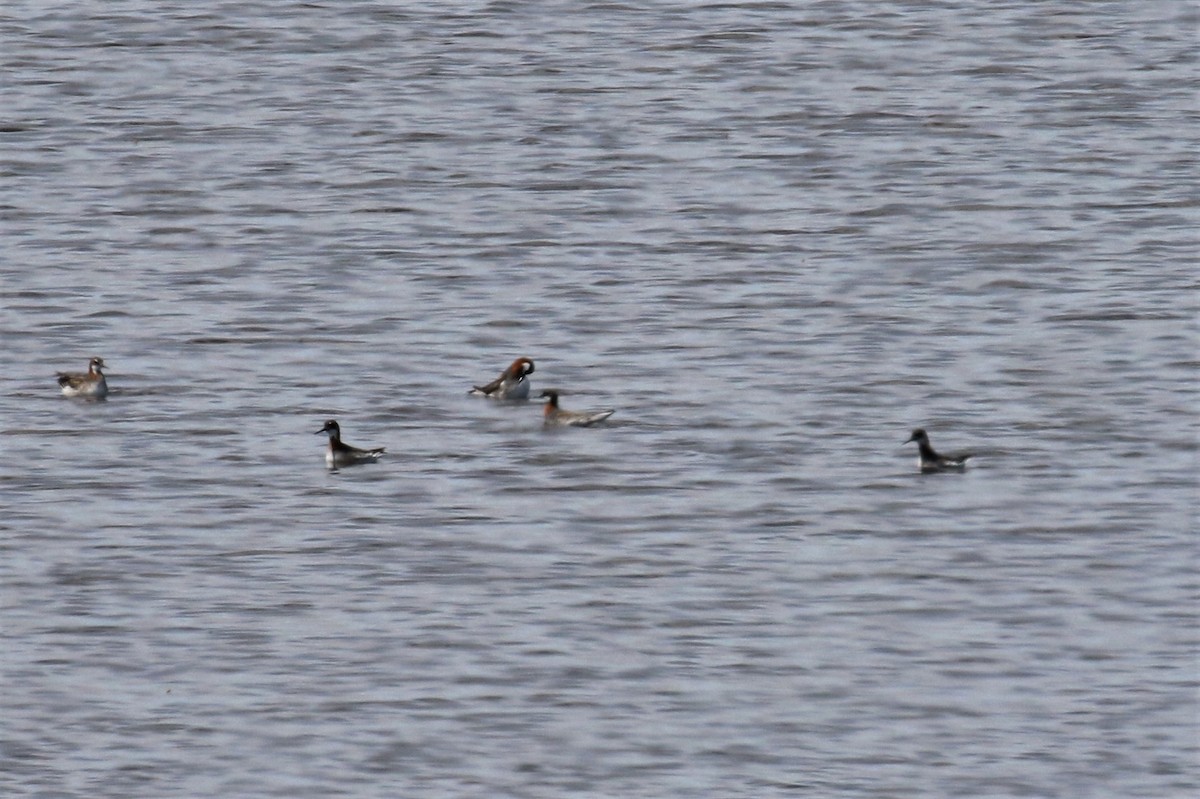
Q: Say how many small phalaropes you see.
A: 5